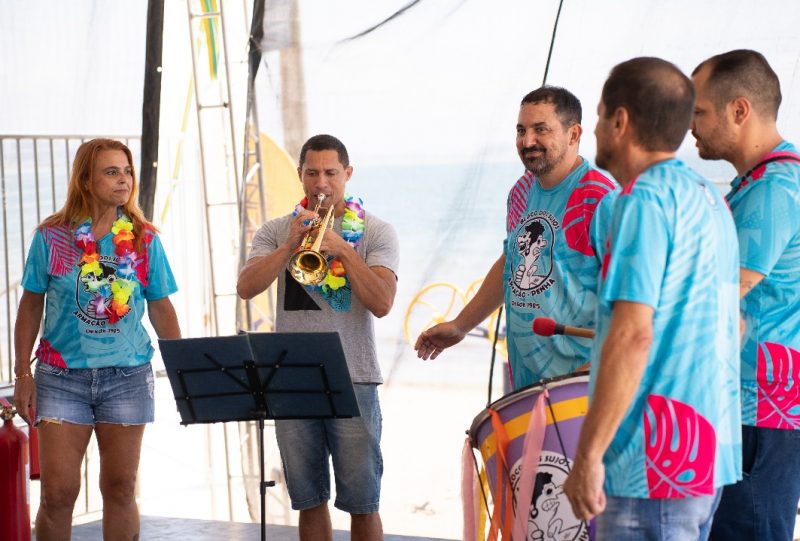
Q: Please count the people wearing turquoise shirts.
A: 4